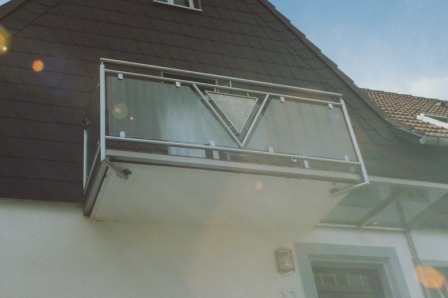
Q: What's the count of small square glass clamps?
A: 8